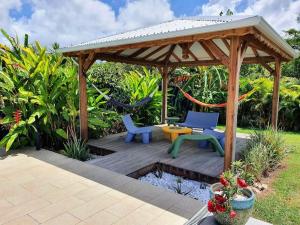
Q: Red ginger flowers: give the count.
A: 1